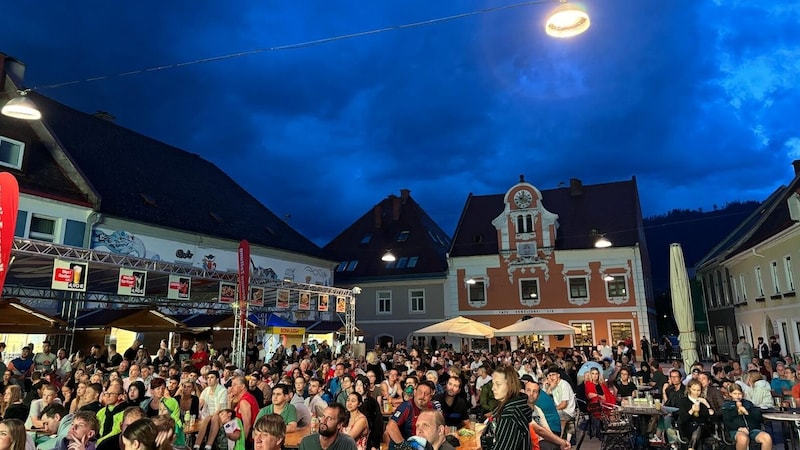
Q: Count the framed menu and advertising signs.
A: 9